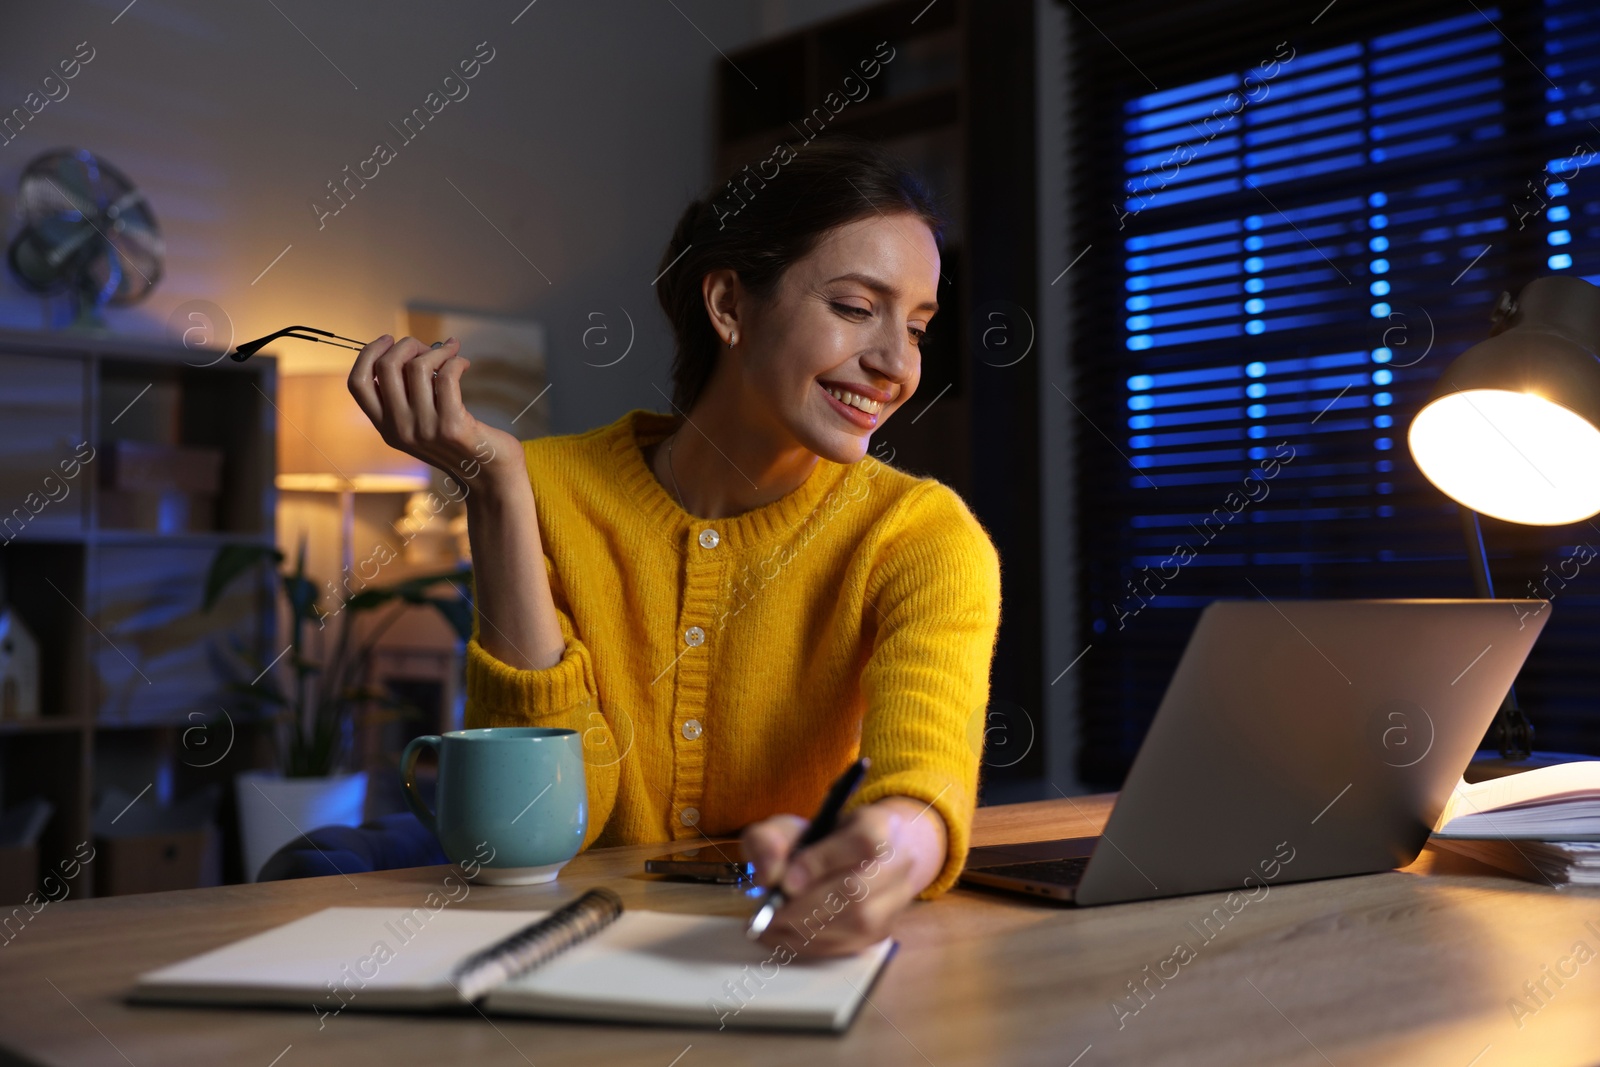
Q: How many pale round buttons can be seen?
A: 4